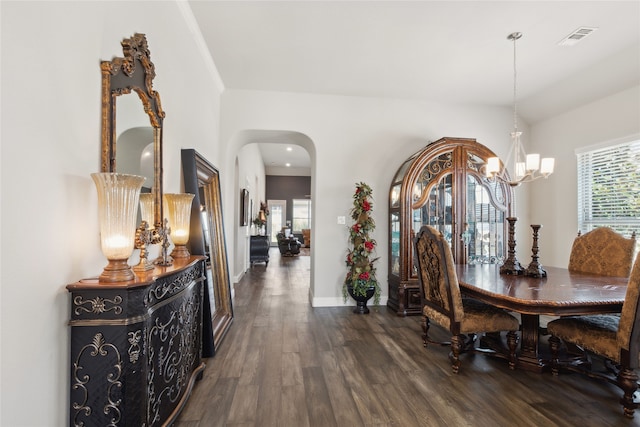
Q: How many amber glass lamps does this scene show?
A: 2